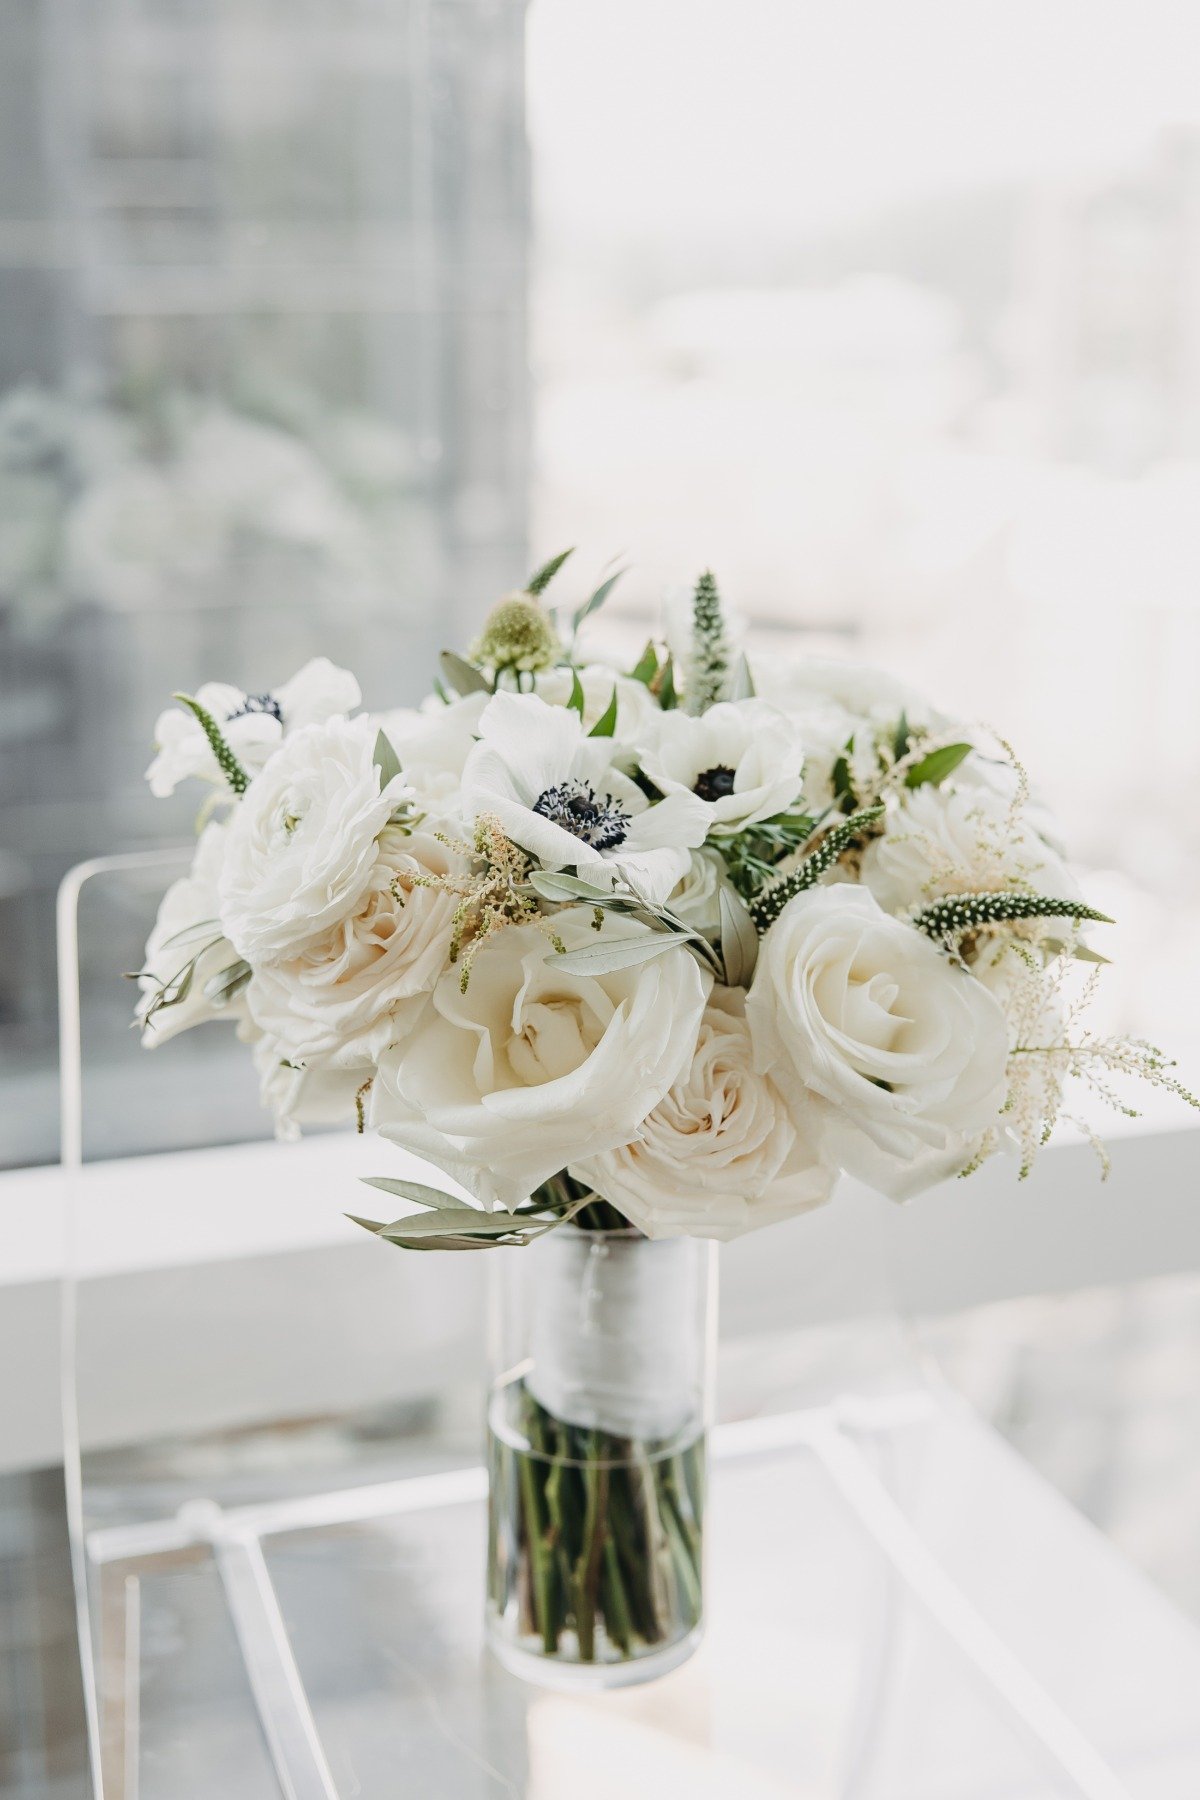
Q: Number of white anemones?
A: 3